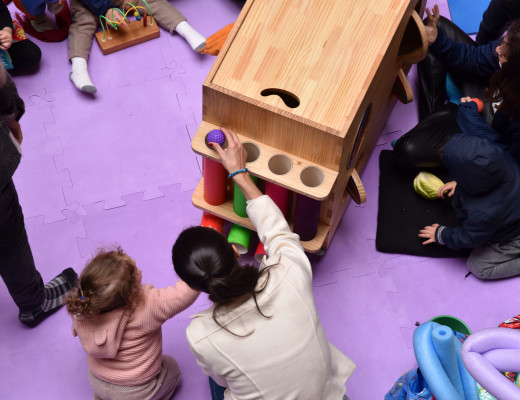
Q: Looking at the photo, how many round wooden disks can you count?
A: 3